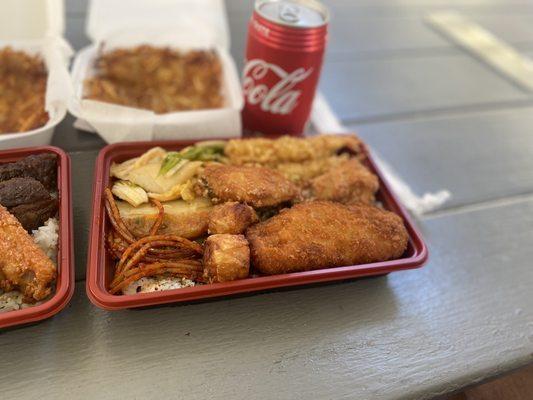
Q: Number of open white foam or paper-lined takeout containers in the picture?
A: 2